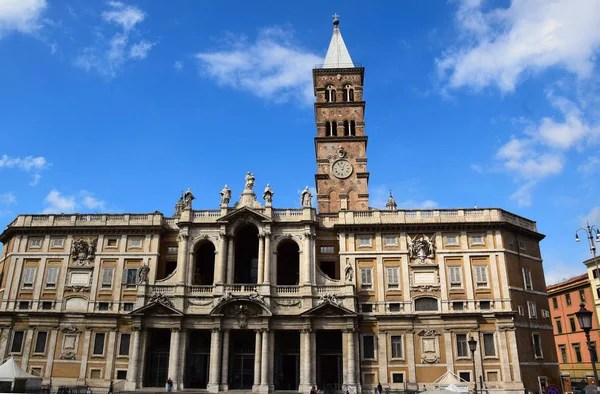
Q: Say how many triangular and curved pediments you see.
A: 4